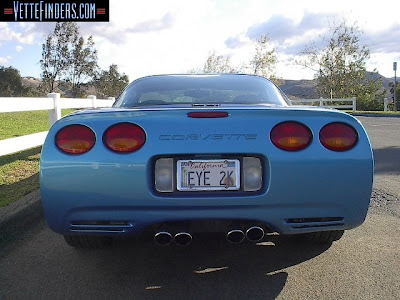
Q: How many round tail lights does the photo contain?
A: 4